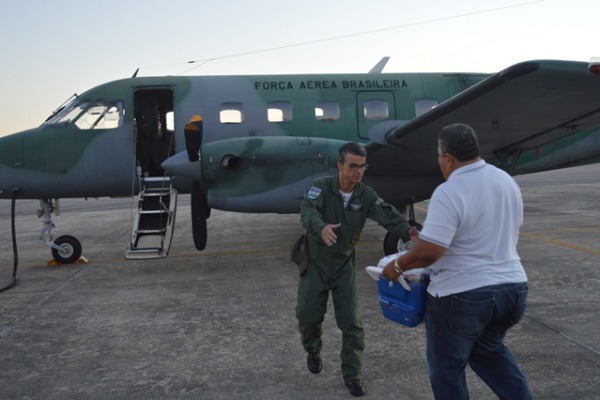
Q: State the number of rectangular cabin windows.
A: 5